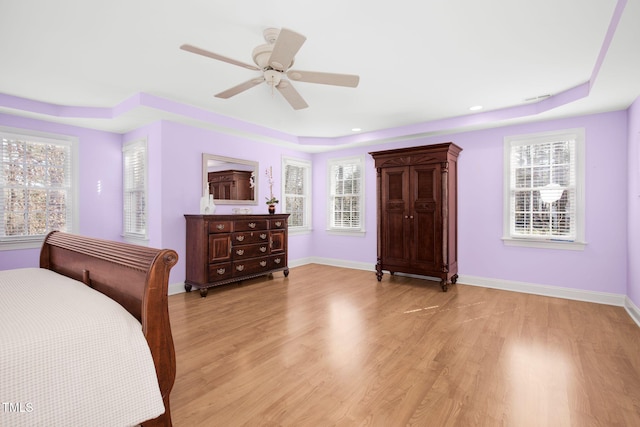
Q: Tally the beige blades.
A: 5